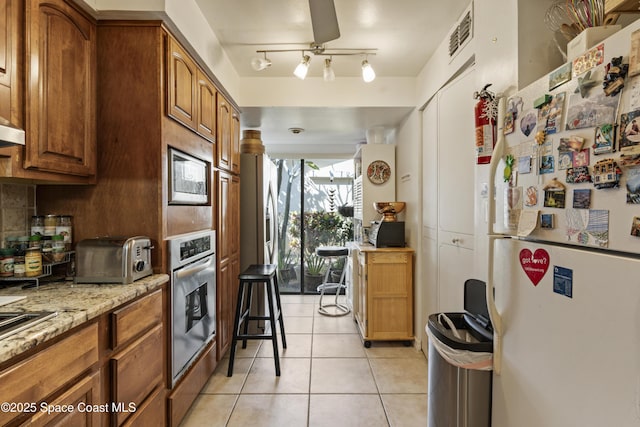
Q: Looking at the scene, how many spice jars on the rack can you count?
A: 11